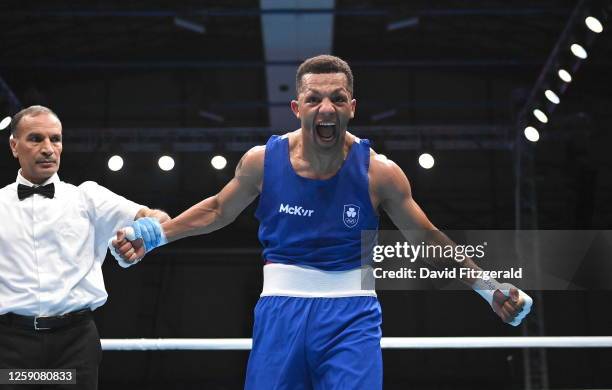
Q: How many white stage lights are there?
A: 11